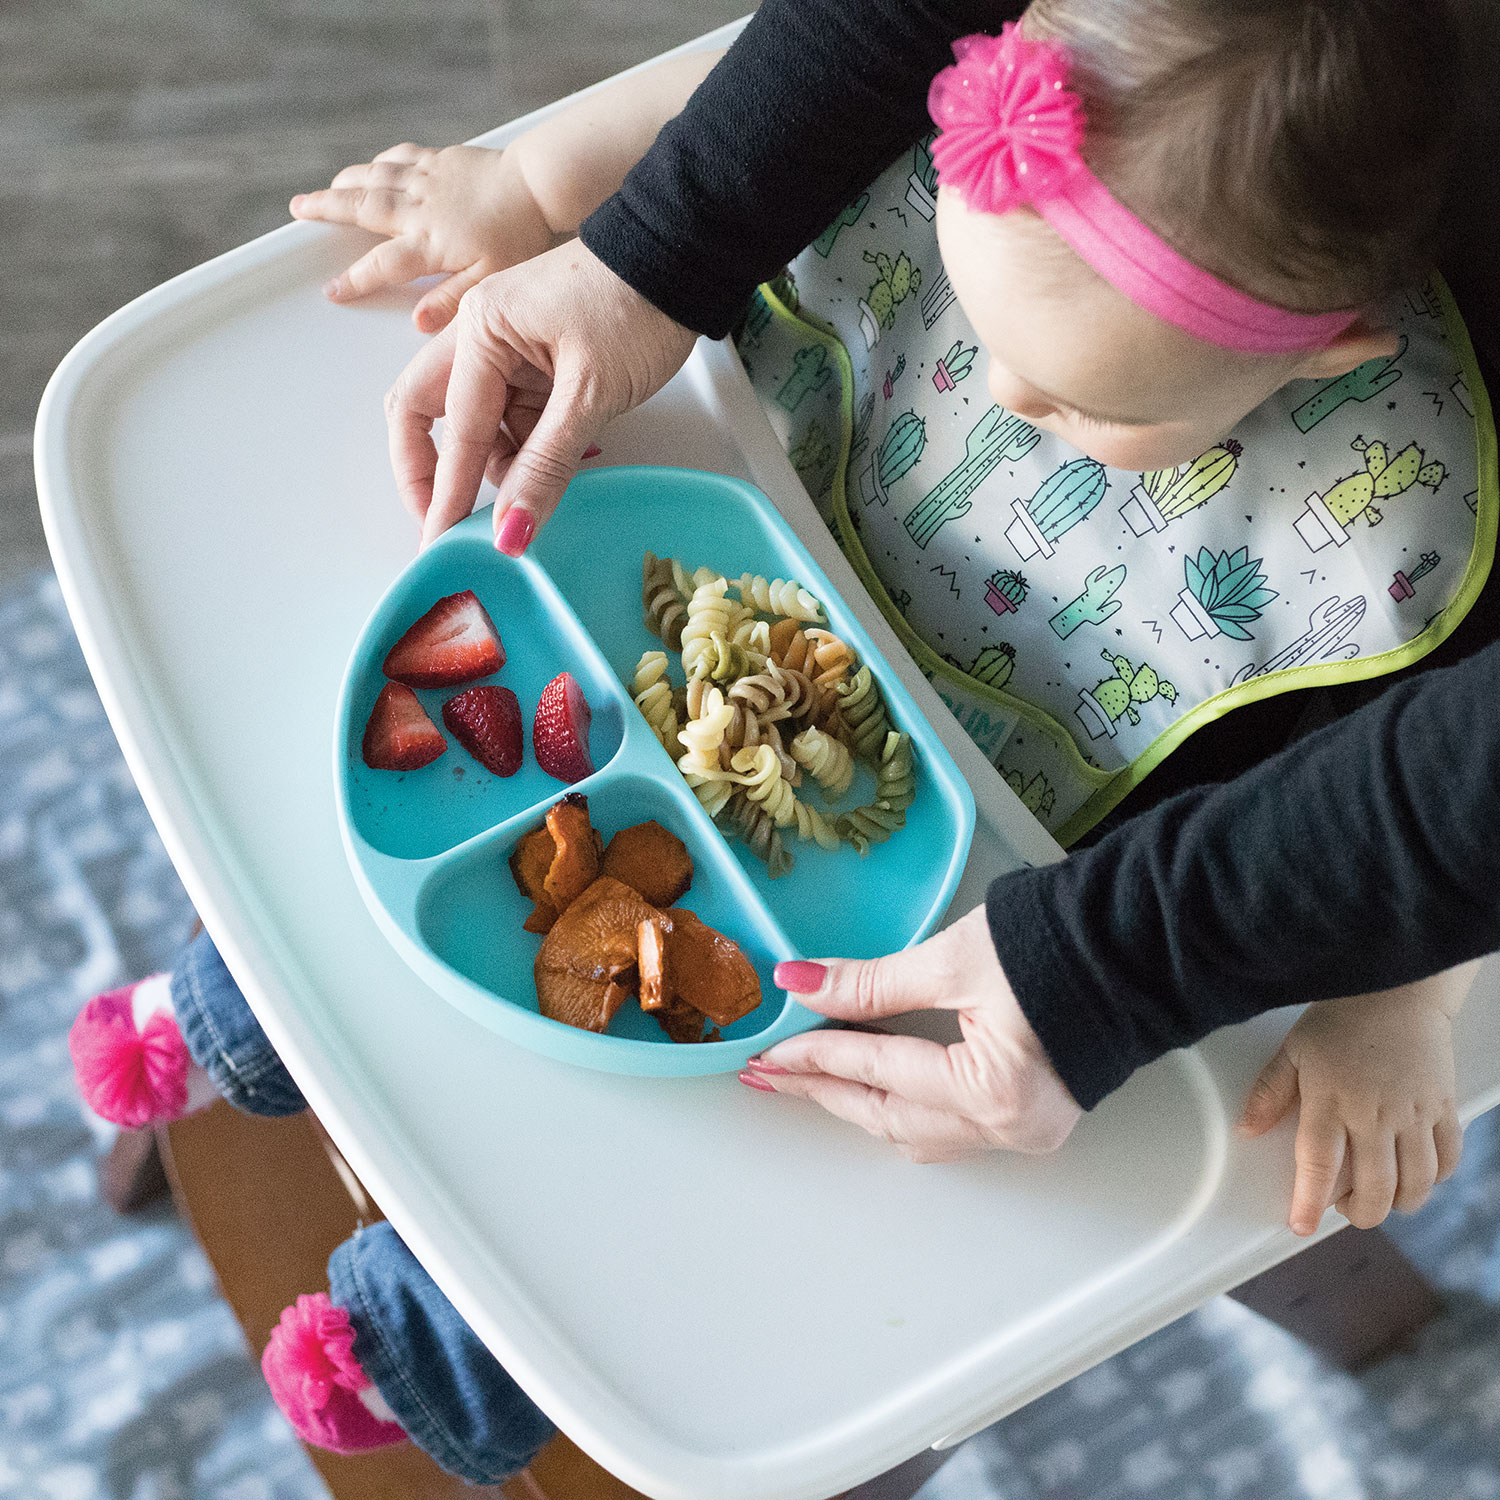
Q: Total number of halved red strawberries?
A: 4